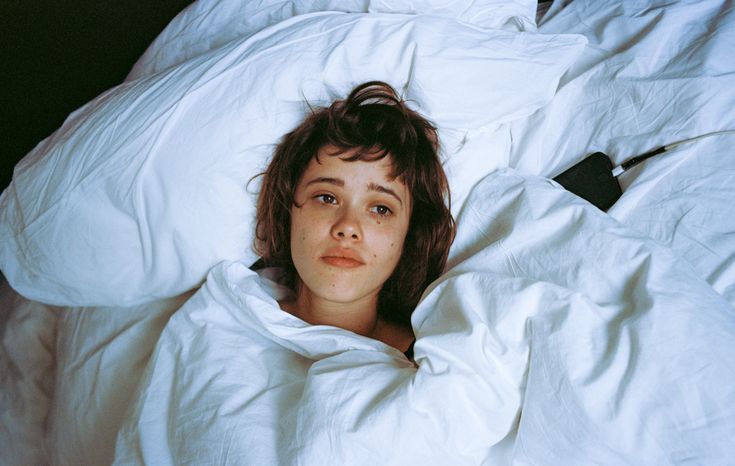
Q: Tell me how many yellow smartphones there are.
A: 0